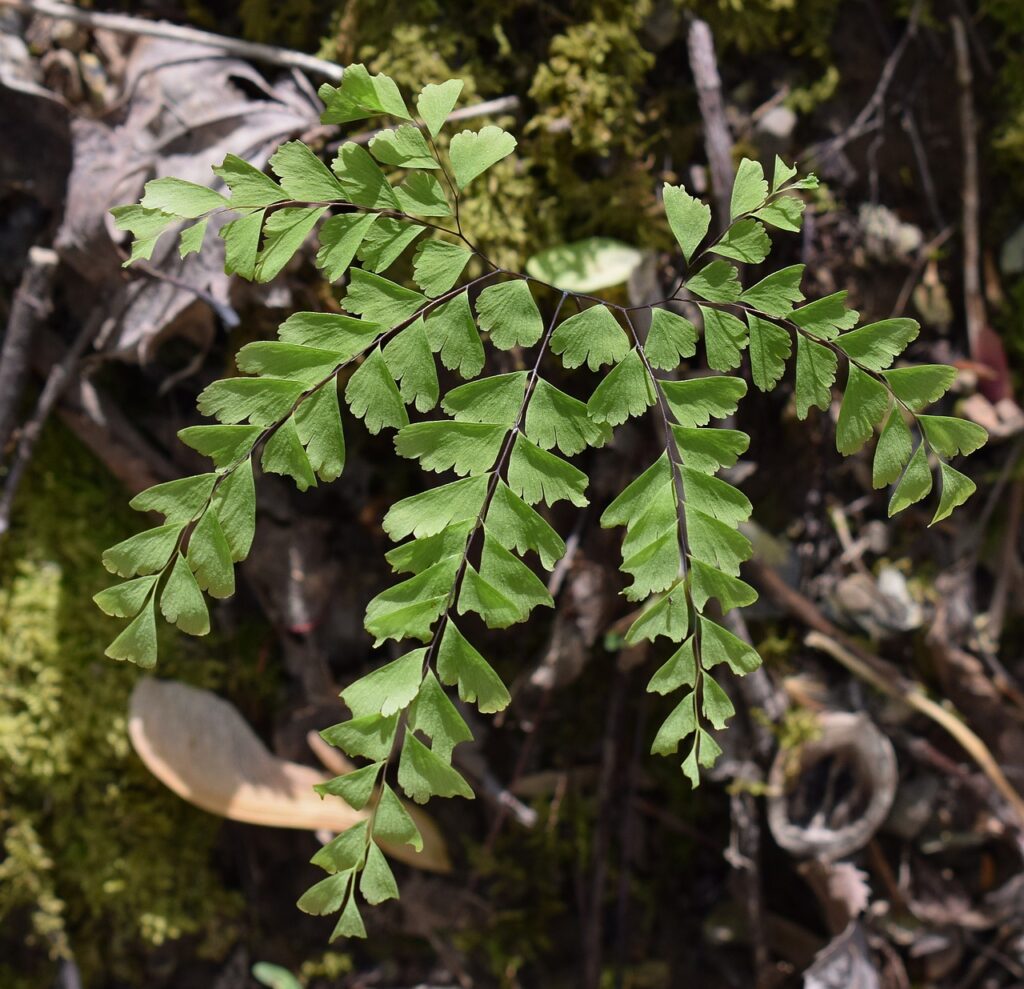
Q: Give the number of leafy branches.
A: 7